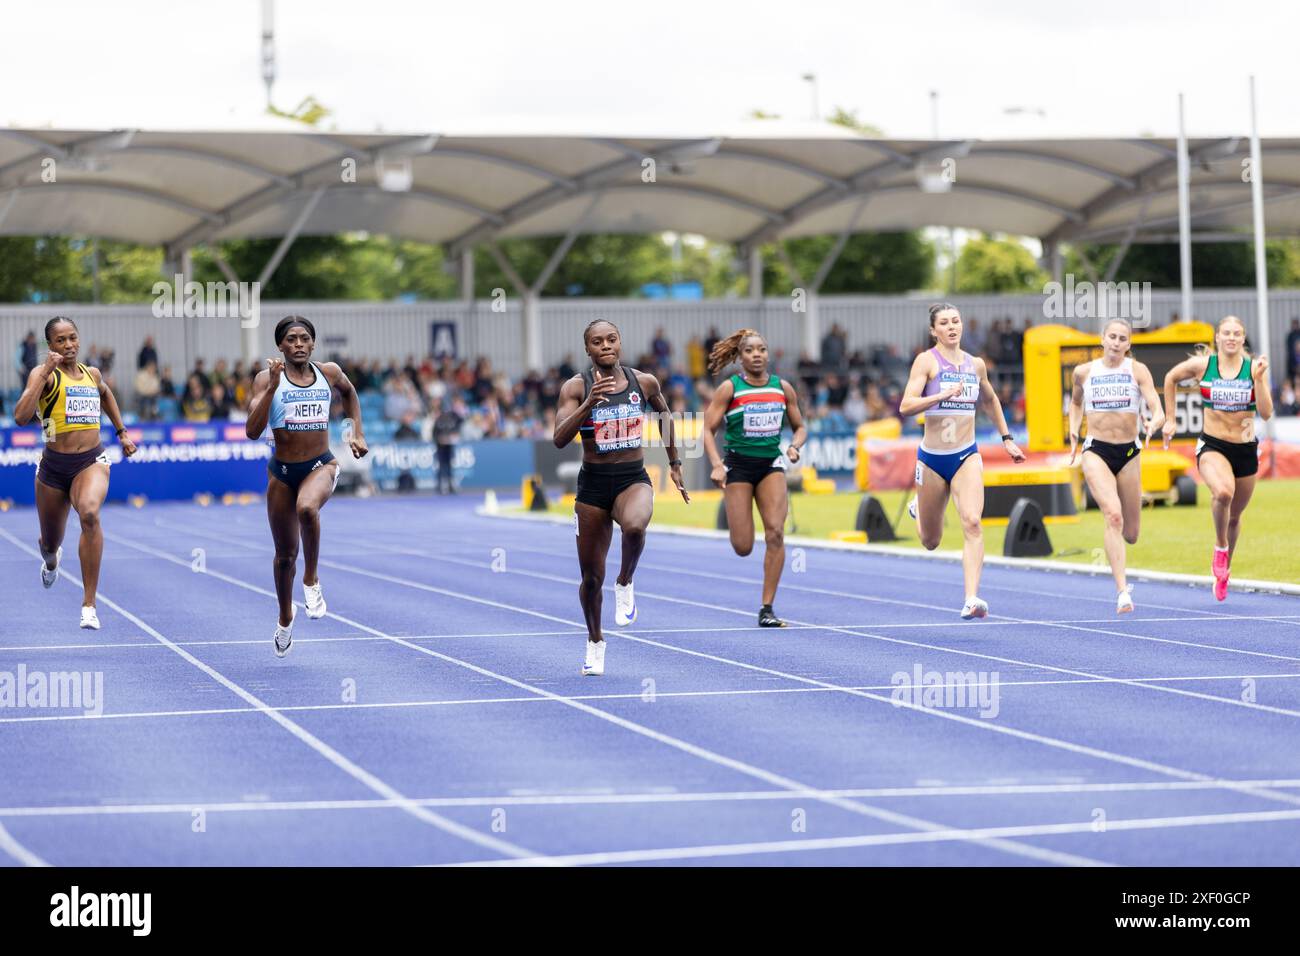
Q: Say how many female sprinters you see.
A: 7